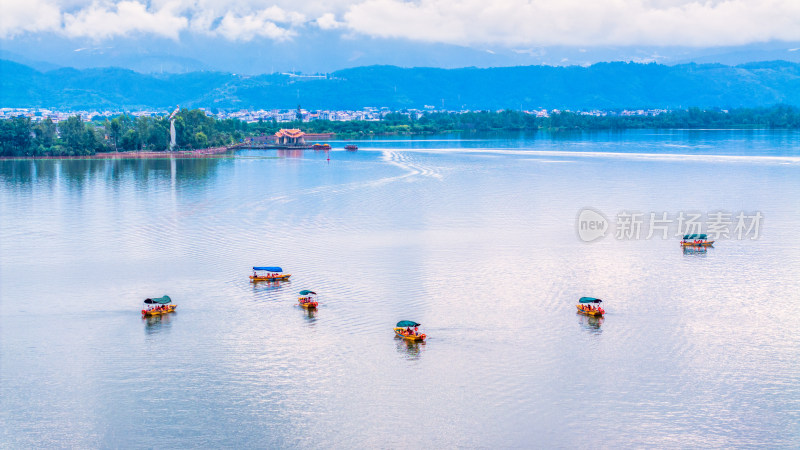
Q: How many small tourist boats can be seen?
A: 6